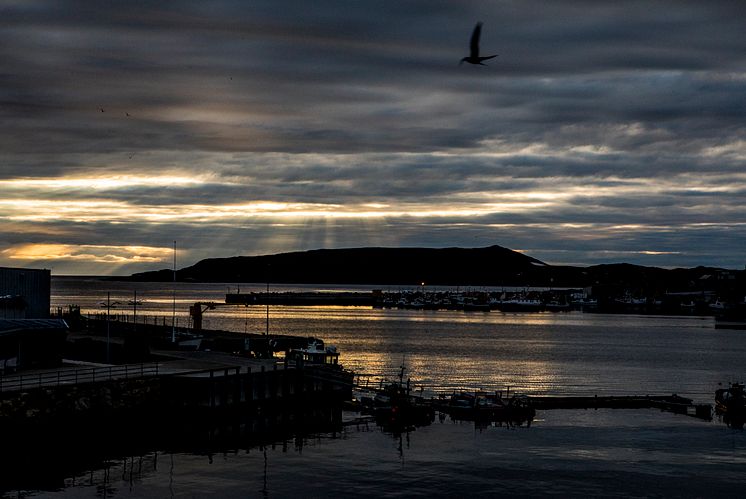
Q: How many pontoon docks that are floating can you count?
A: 1